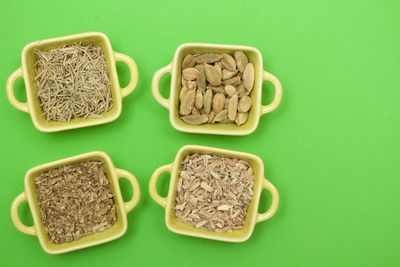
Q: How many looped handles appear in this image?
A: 8